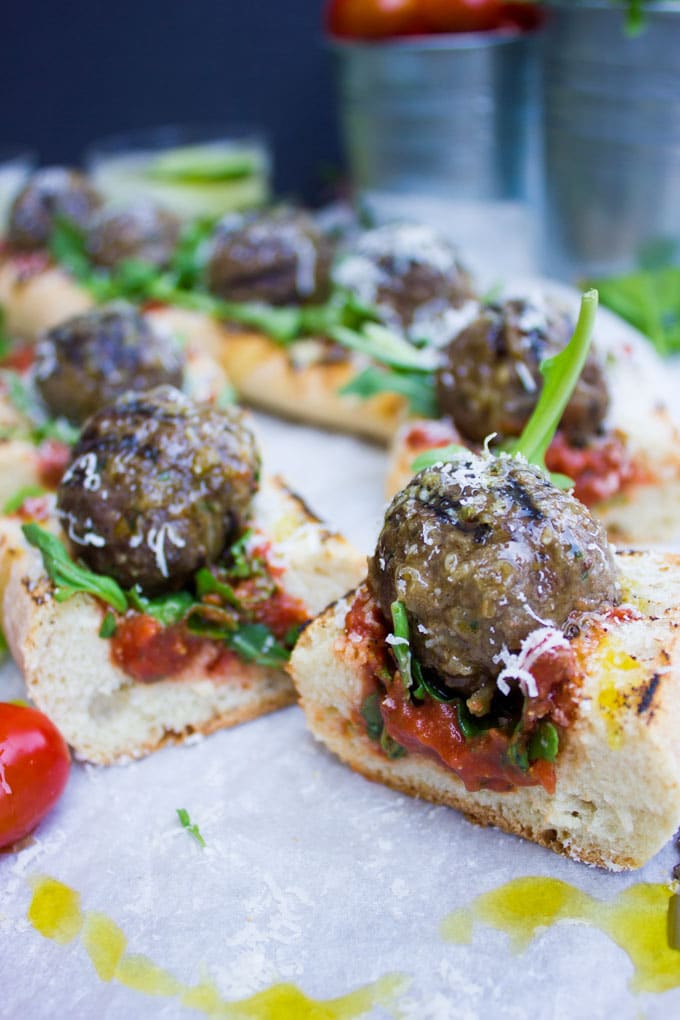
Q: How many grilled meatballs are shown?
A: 8